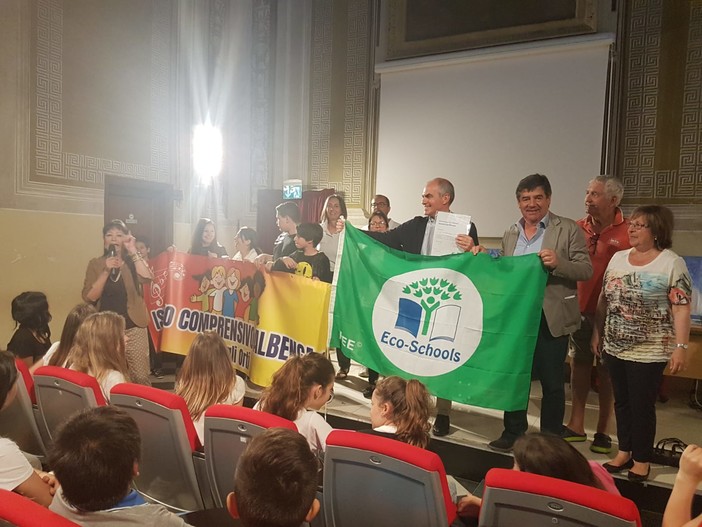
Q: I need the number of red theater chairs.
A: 7